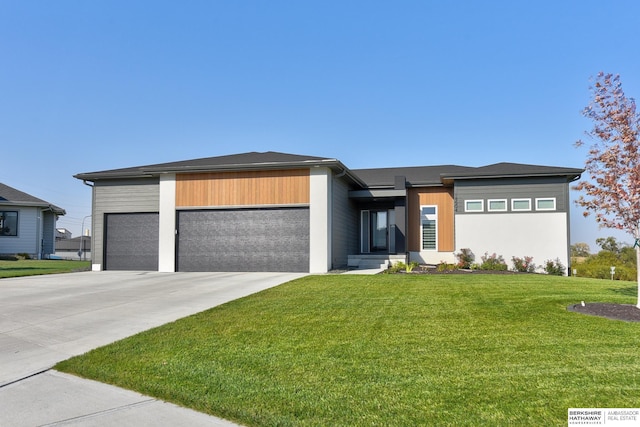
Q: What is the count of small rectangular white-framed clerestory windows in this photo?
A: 4